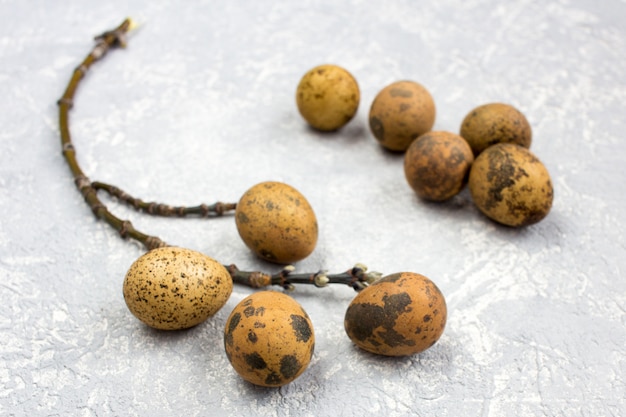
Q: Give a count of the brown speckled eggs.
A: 9